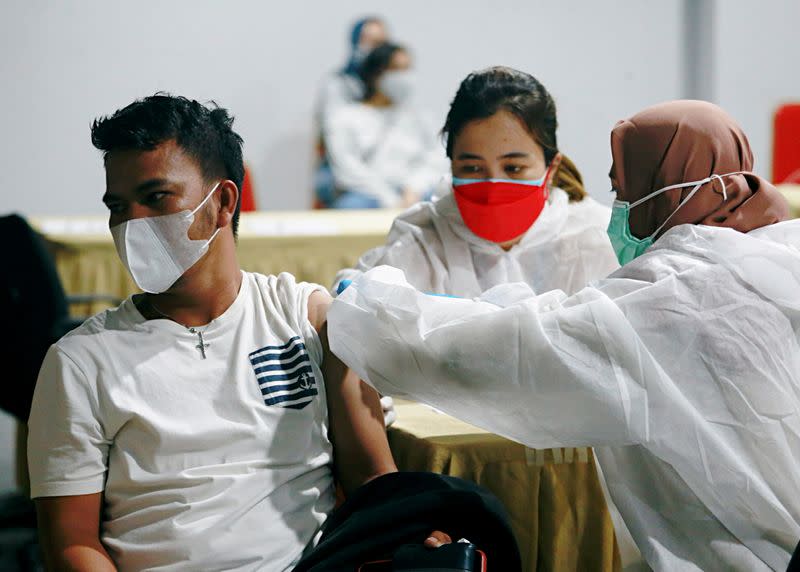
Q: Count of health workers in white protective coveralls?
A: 2